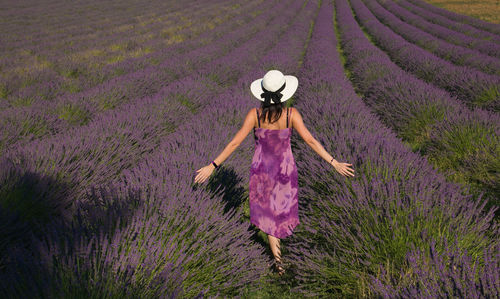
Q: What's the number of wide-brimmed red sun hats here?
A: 0